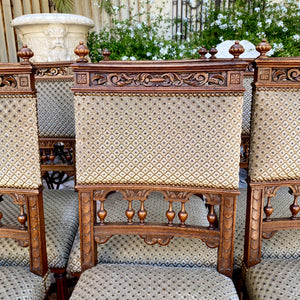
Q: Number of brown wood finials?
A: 7